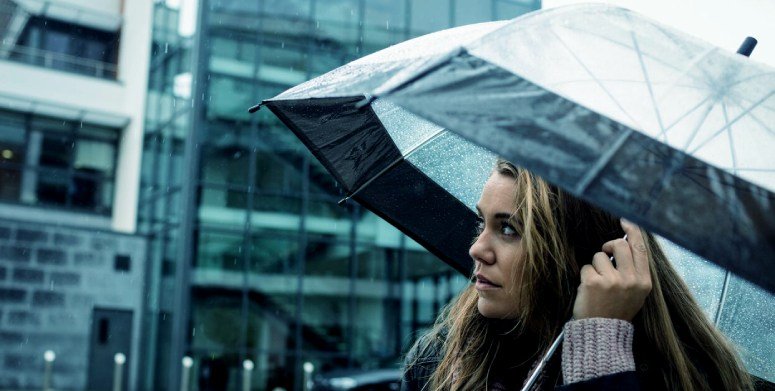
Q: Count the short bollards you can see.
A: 5